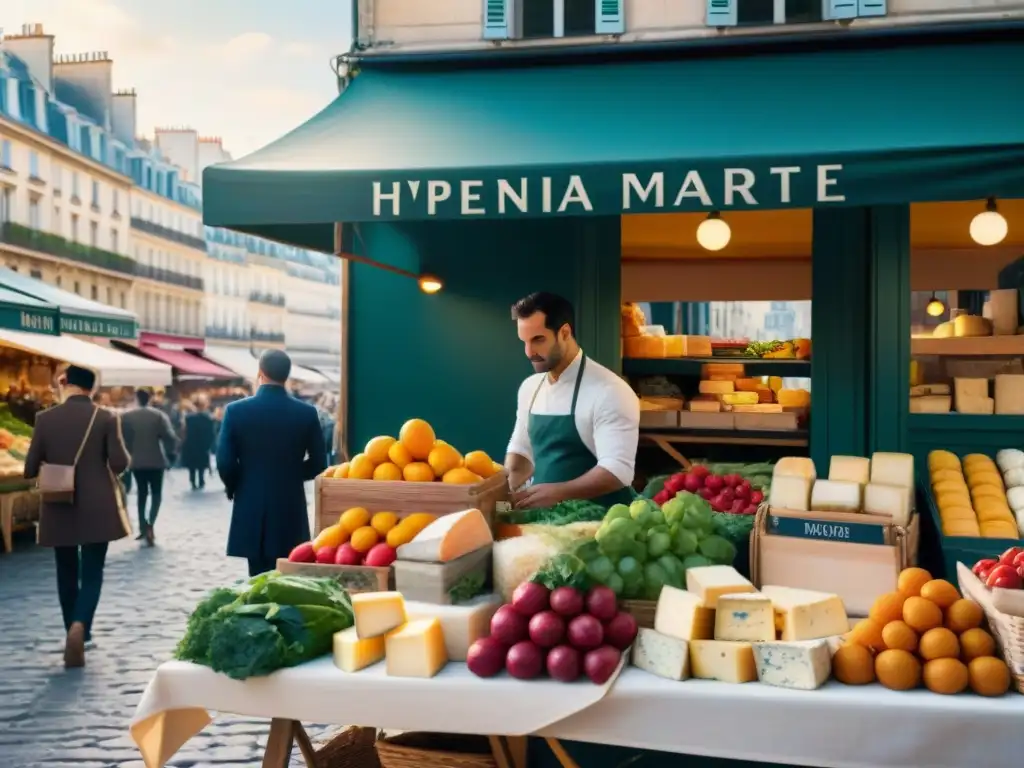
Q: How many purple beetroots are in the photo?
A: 11